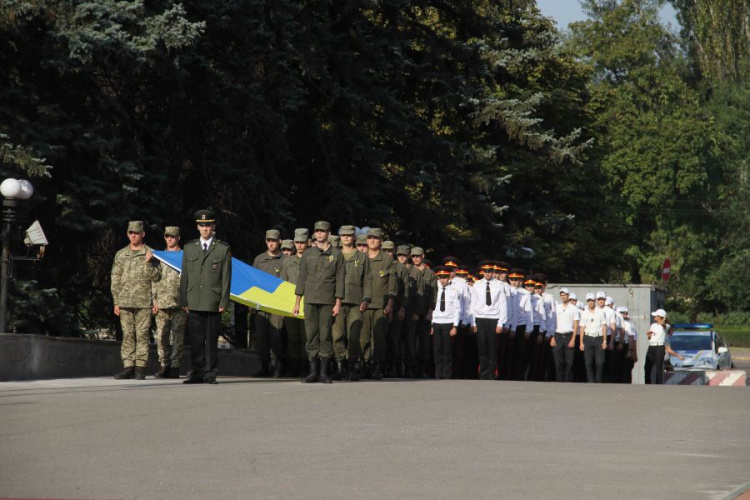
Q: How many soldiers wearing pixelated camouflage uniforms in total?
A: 2